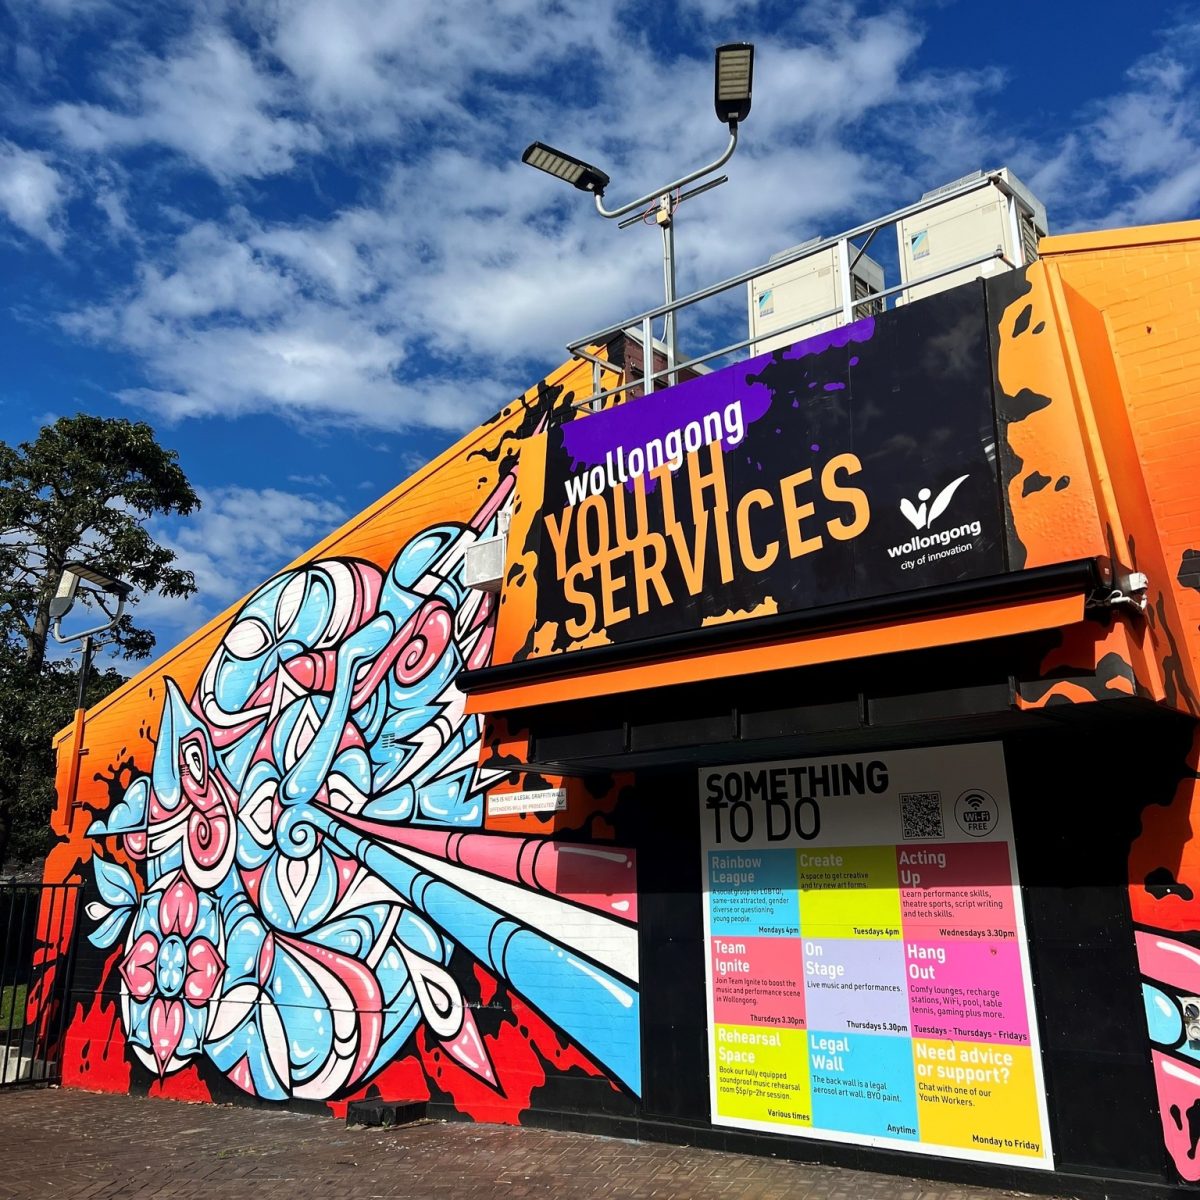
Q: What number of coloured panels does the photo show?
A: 9